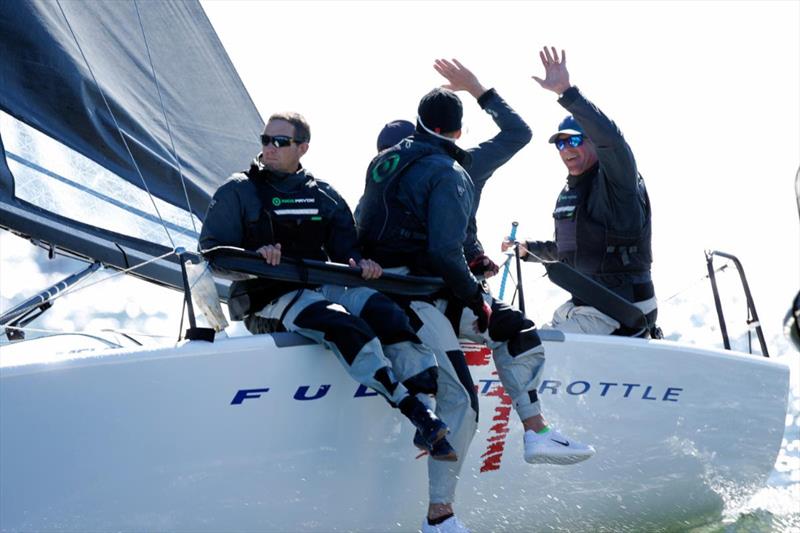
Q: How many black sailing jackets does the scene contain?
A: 4